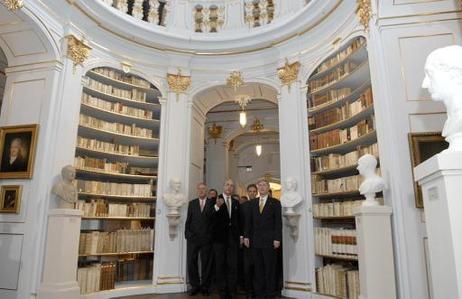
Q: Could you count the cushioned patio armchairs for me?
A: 0